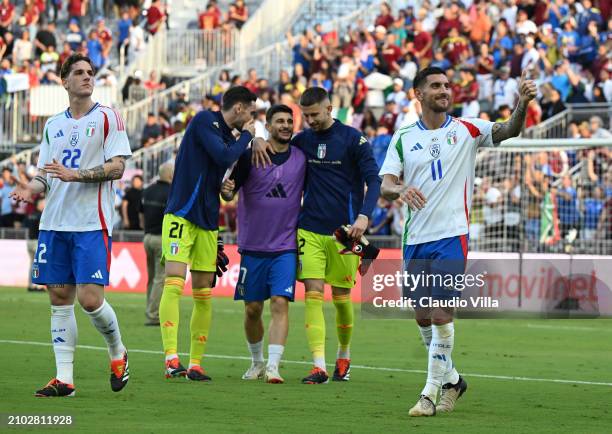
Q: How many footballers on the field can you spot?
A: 5